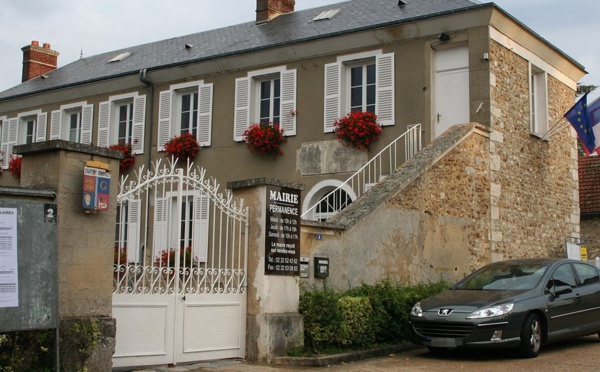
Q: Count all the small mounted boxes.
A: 2